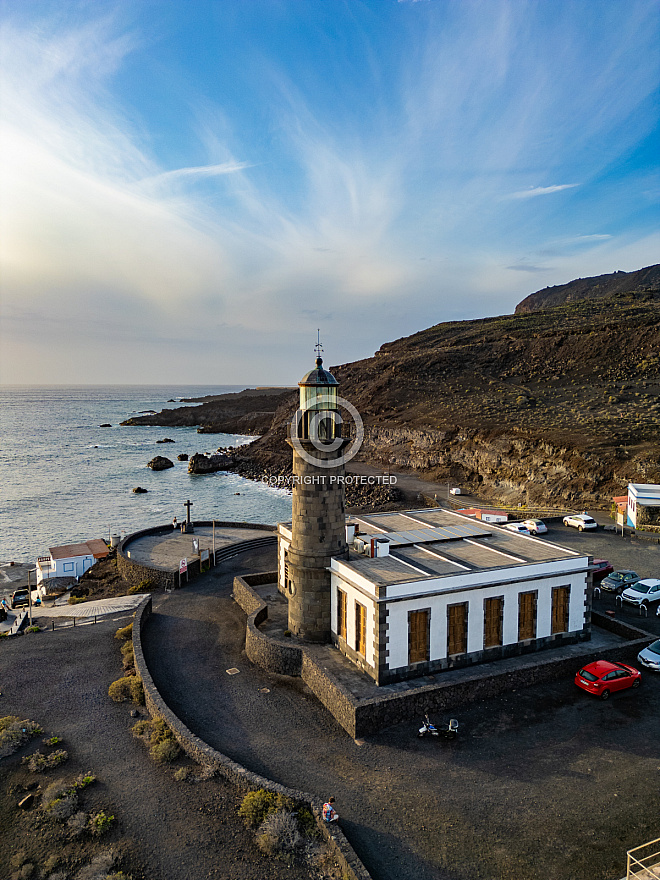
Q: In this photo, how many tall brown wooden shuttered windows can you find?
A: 7